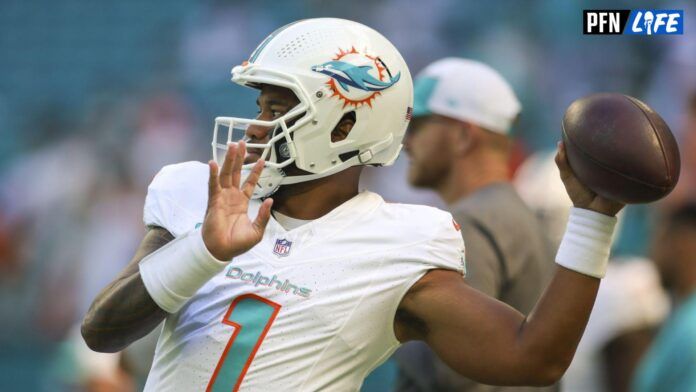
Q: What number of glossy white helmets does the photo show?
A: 1